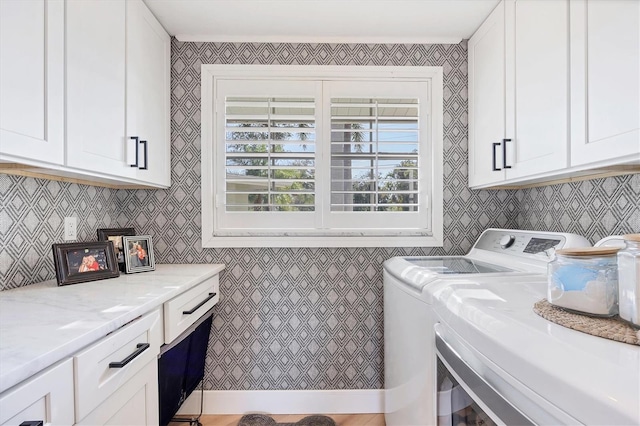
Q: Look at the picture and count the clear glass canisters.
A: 2